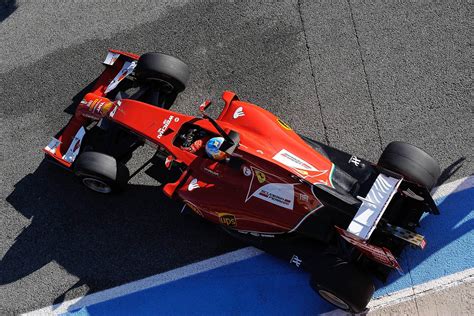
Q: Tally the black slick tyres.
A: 4